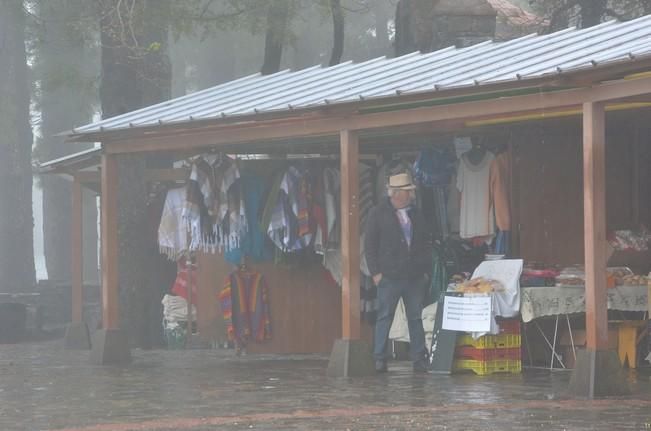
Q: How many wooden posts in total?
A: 4